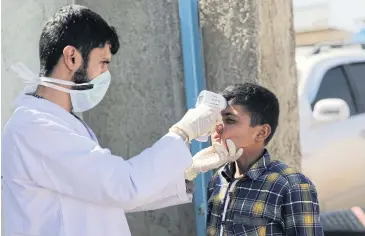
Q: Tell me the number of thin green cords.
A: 0